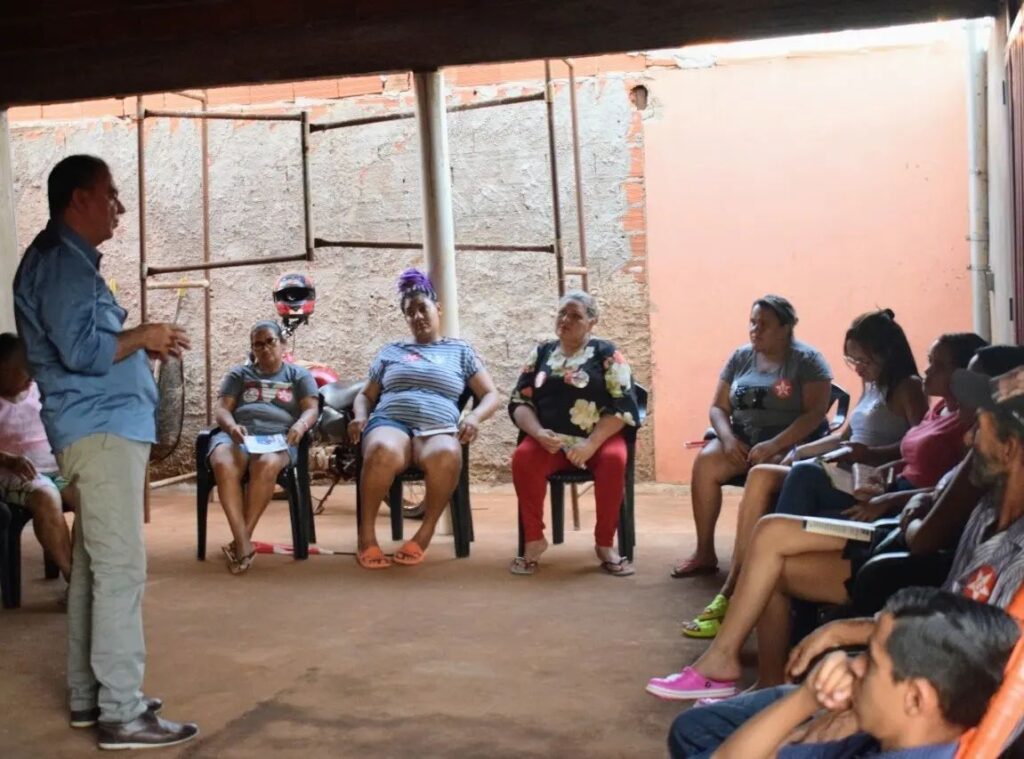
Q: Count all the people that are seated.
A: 10